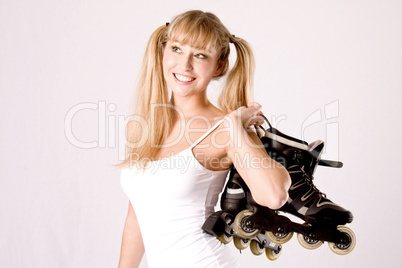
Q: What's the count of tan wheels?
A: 8